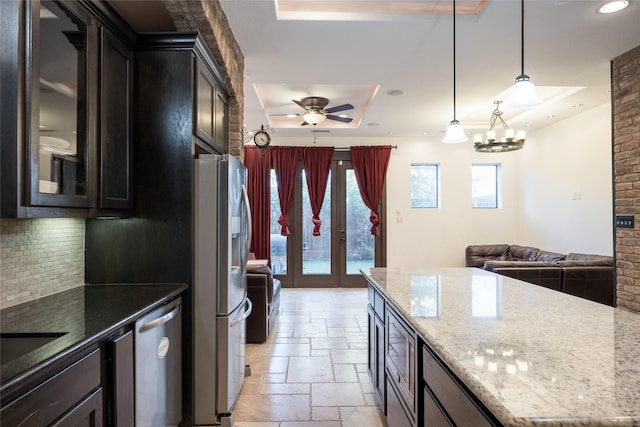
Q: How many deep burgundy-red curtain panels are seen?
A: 4